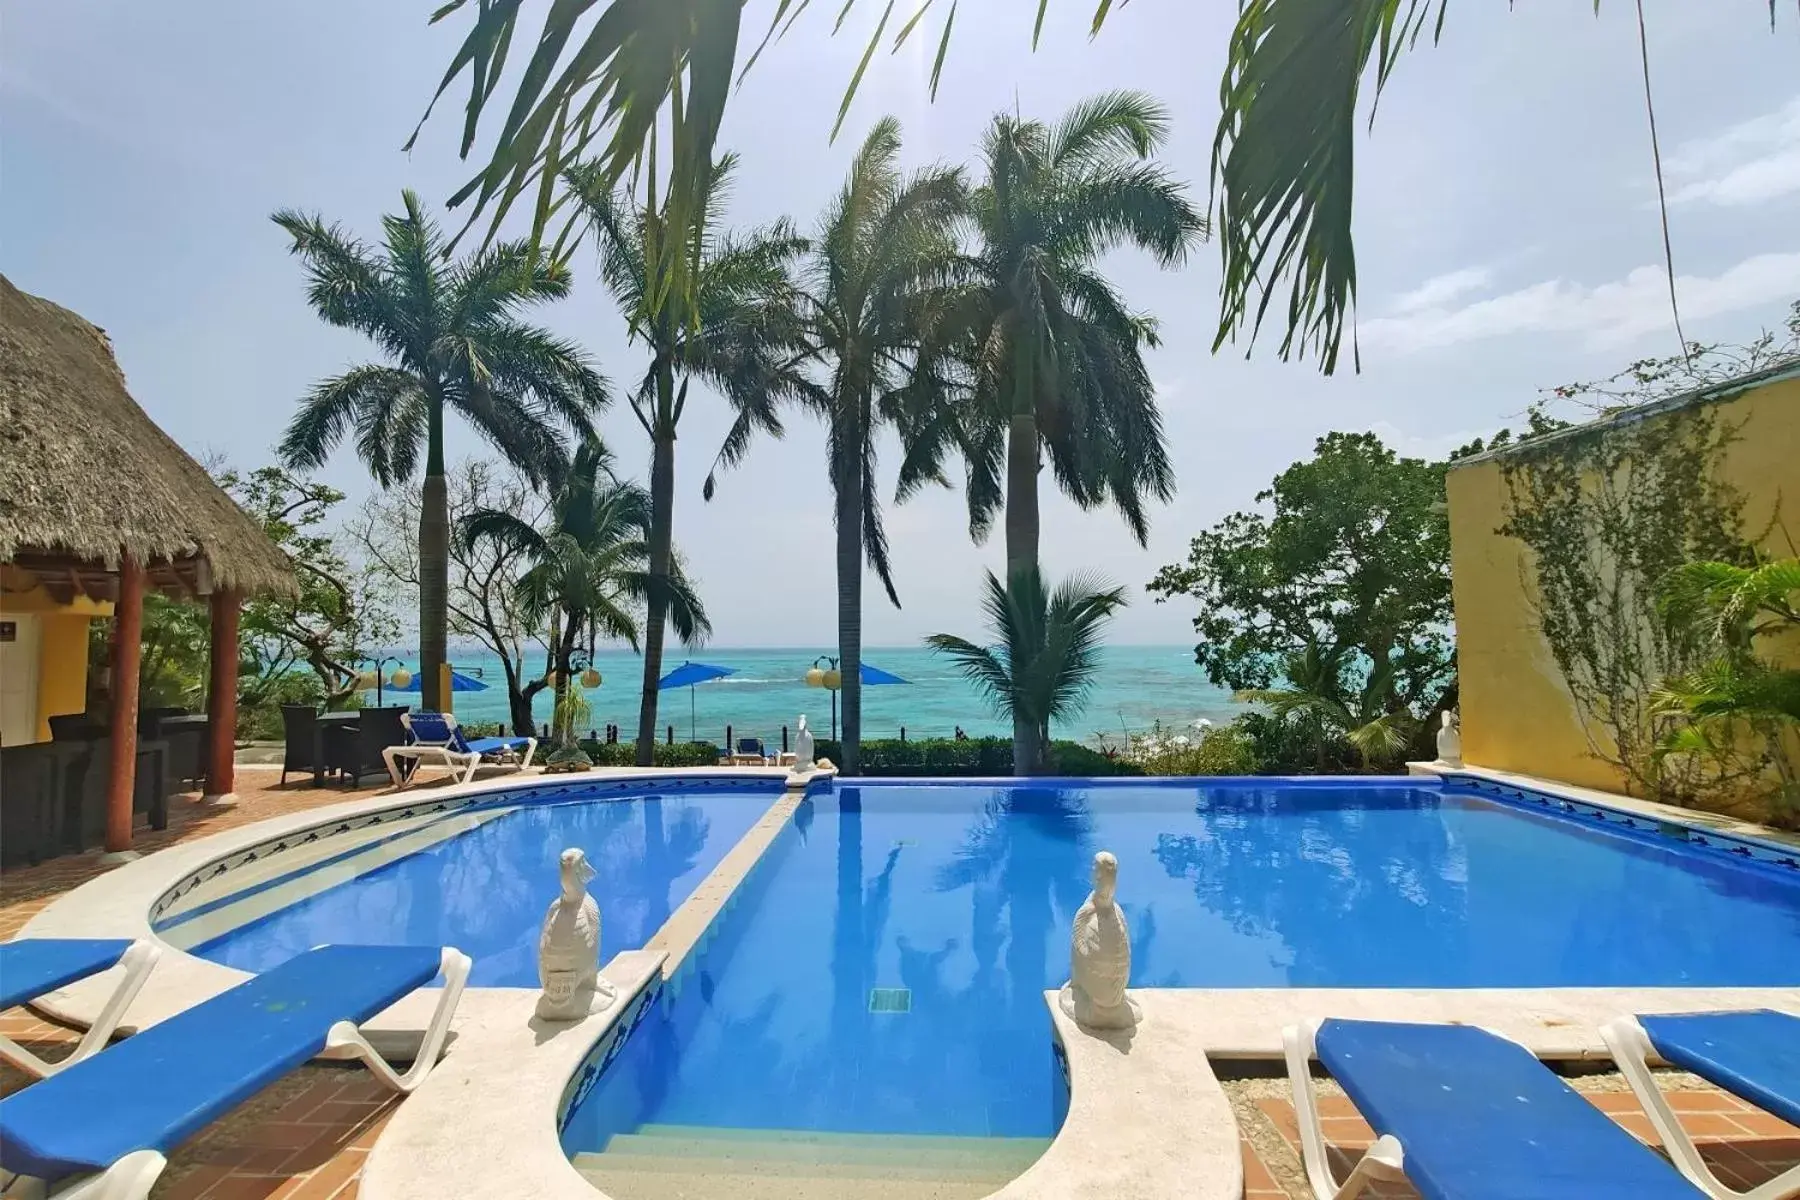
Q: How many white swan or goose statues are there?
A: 4